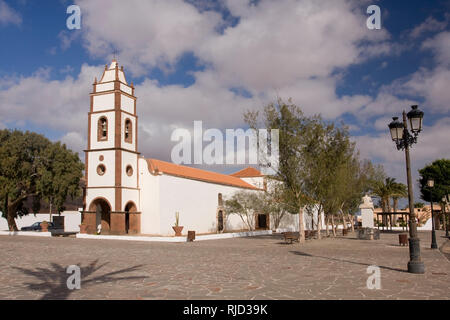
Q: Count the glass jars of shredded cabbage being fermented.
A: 0